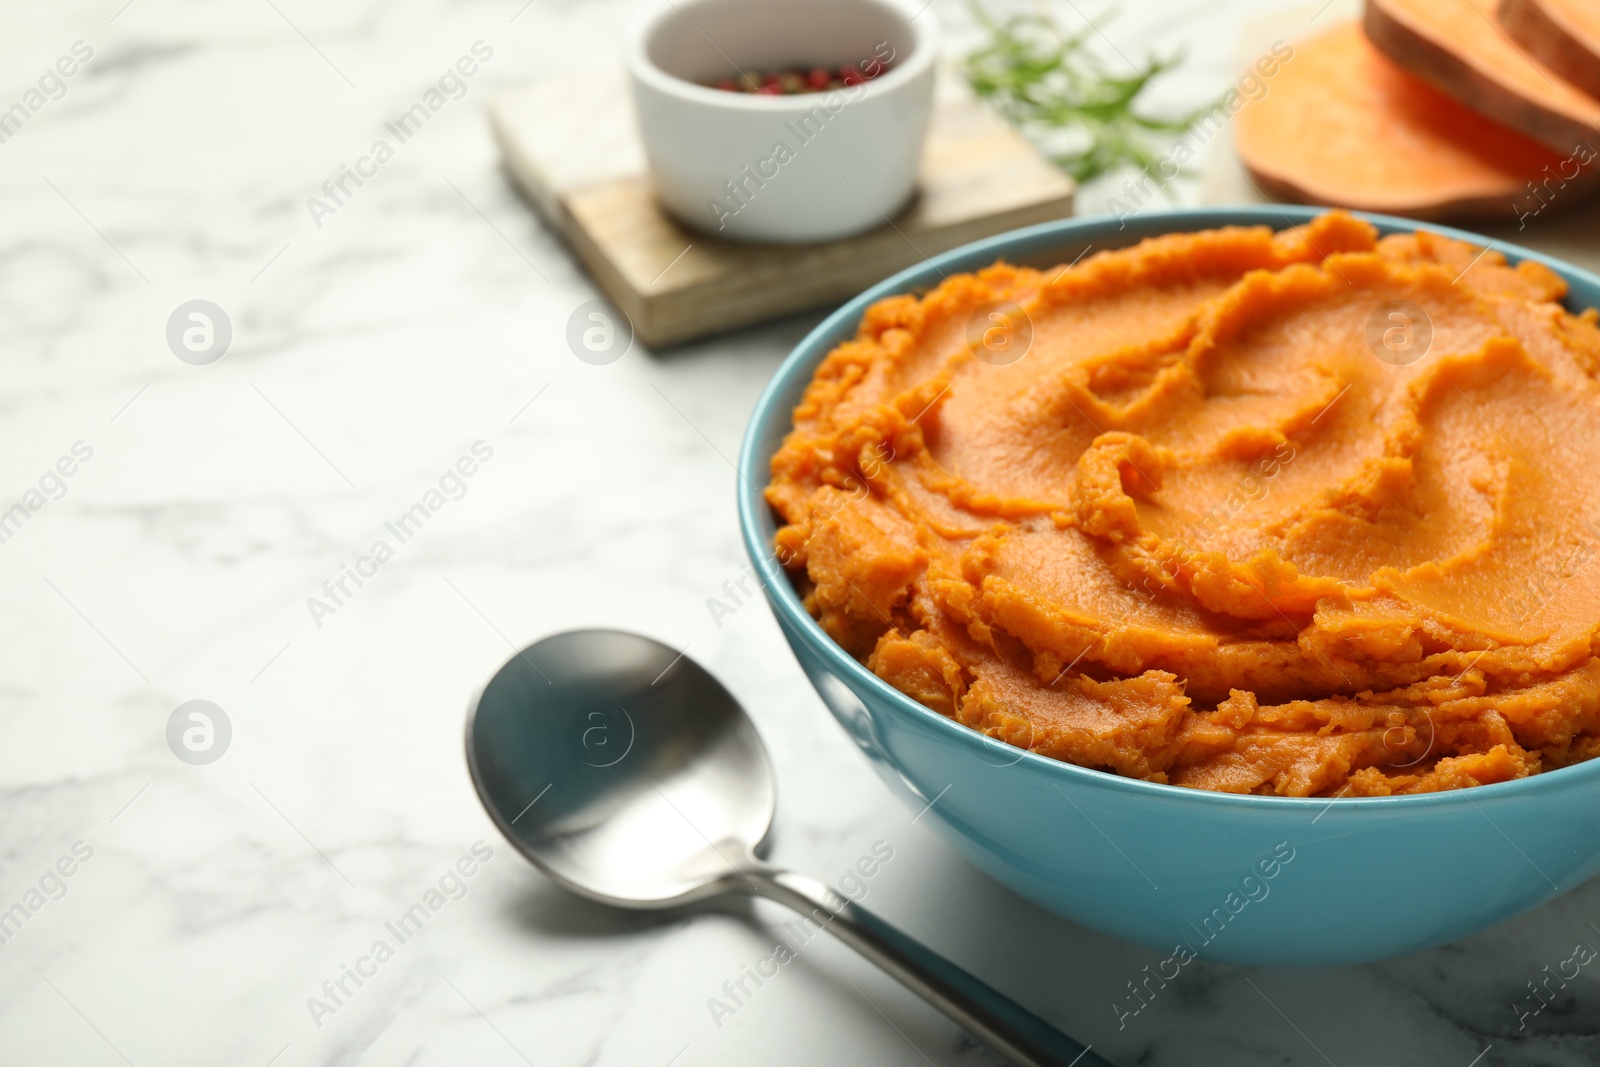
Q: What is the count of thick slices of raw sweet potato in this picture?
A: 3